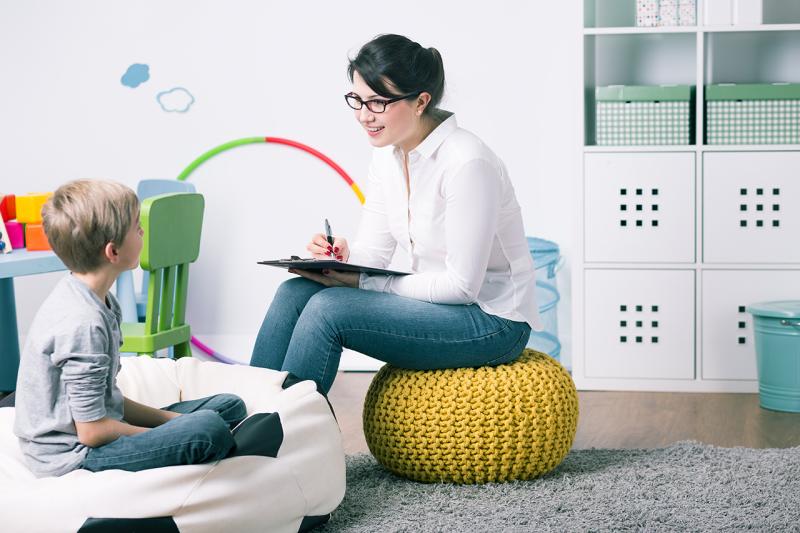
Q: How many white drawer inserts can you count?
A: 4